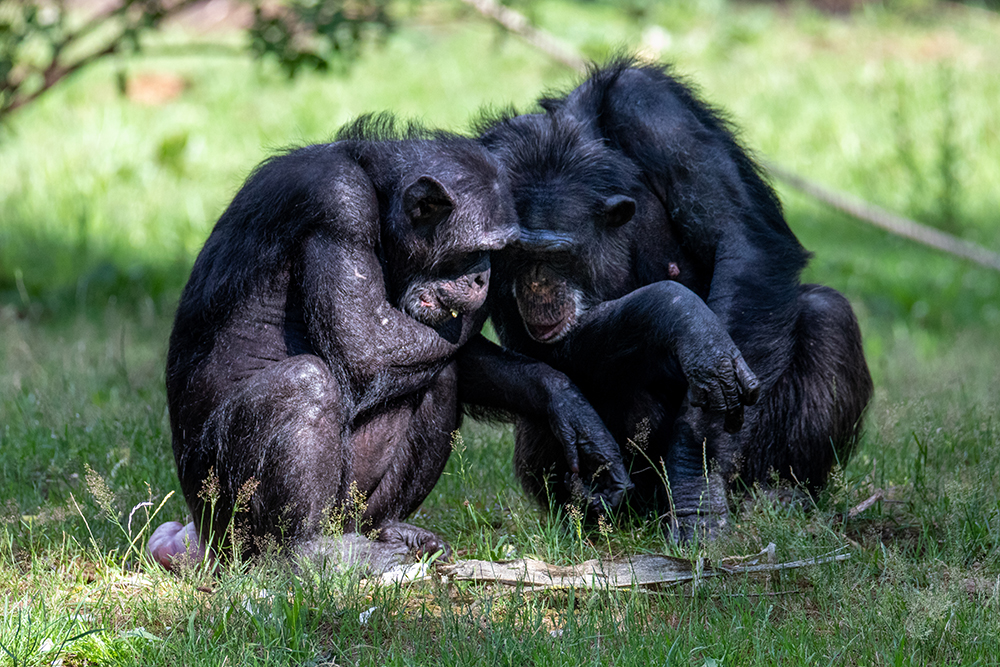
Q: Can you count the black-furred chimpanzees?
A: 2